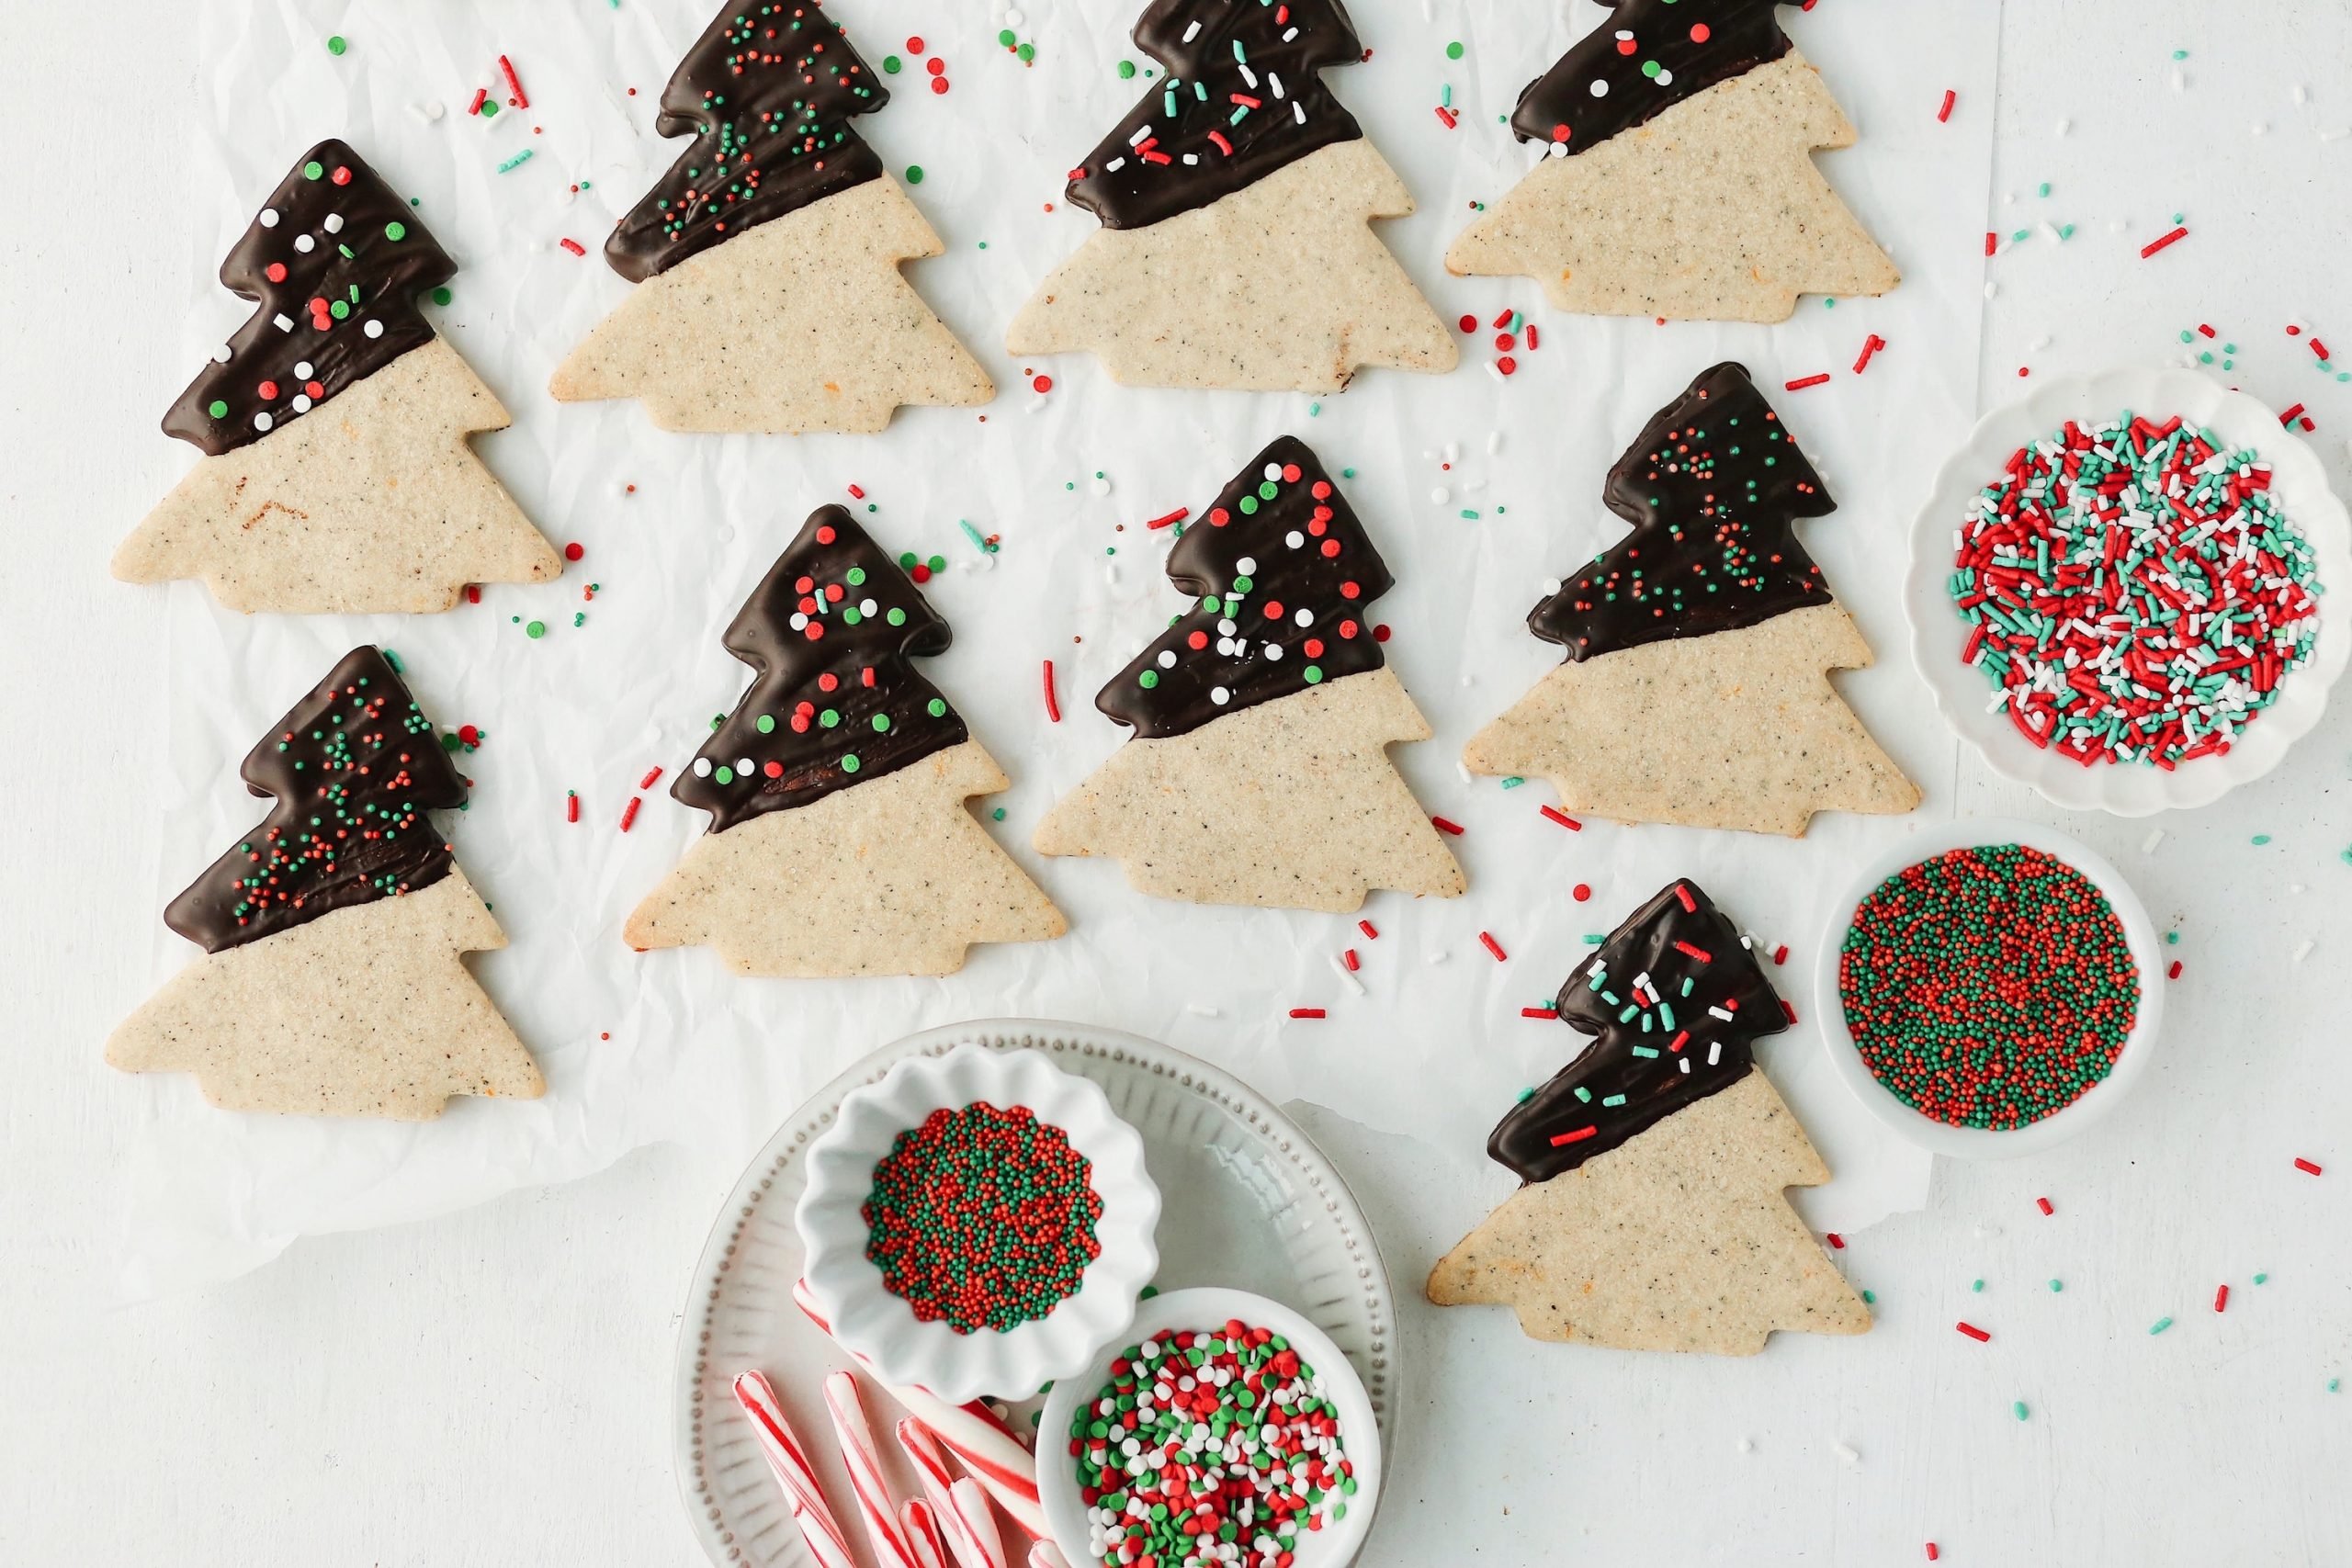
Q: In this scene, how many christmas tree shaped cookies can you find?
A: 9